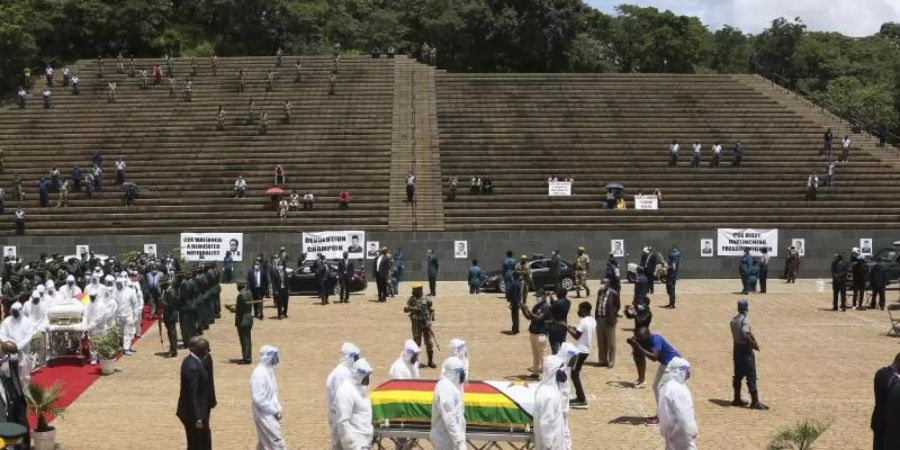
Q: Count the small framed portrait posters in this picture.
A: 9